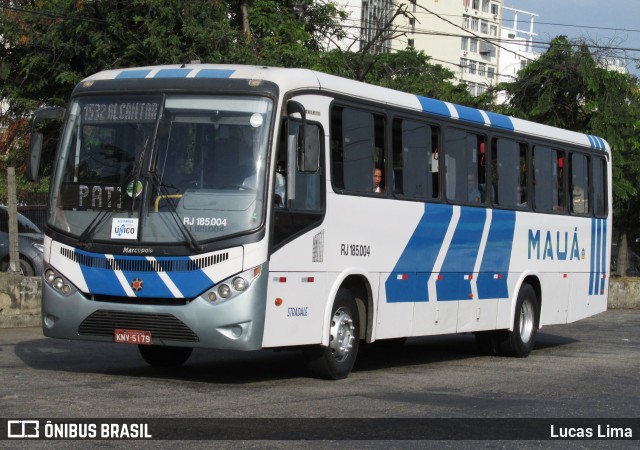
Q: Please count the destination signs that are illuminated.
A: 2